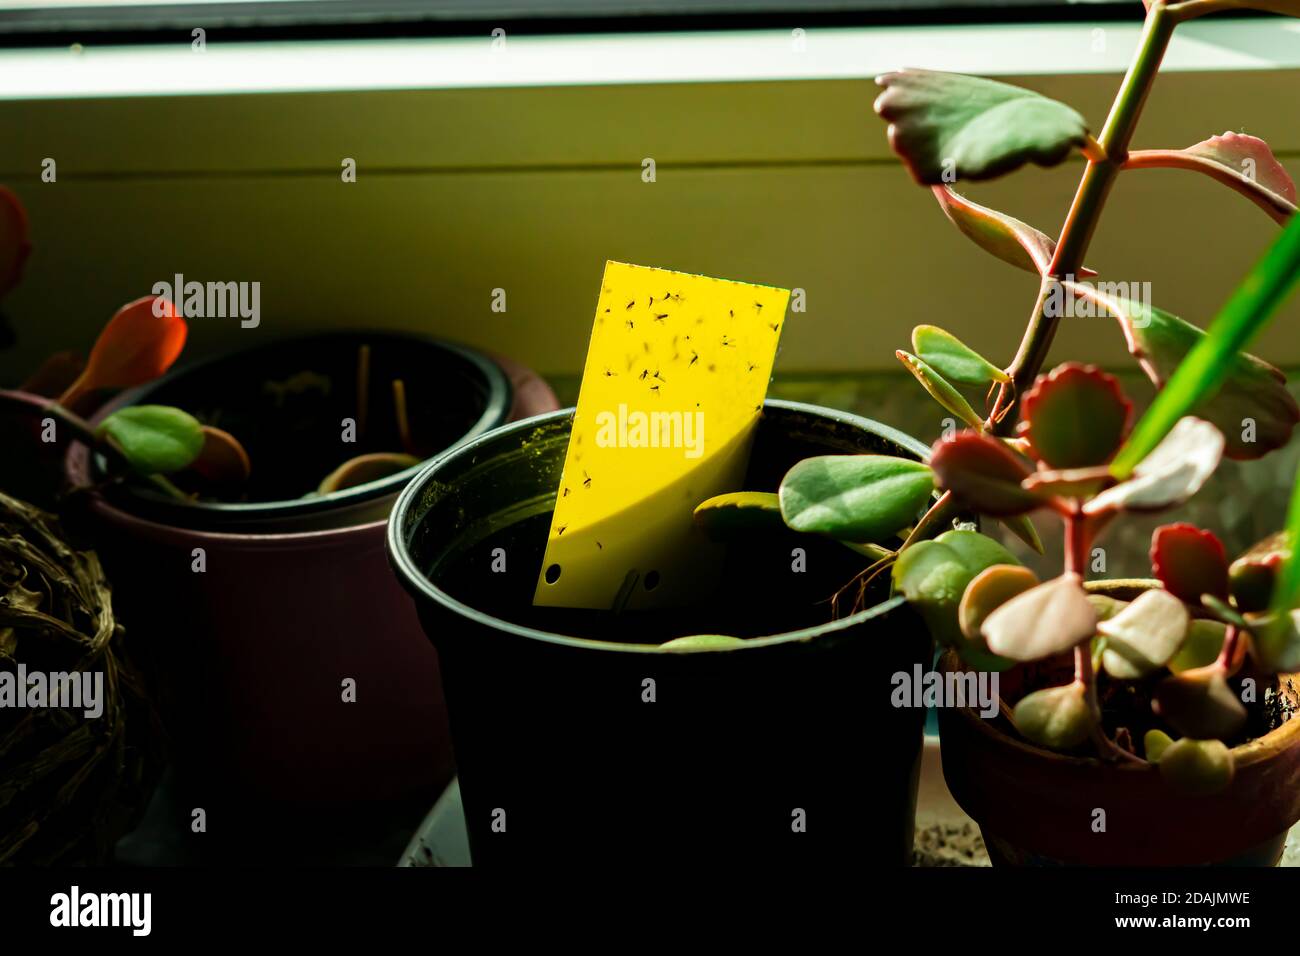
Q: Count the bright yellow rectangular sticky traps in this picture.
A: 1